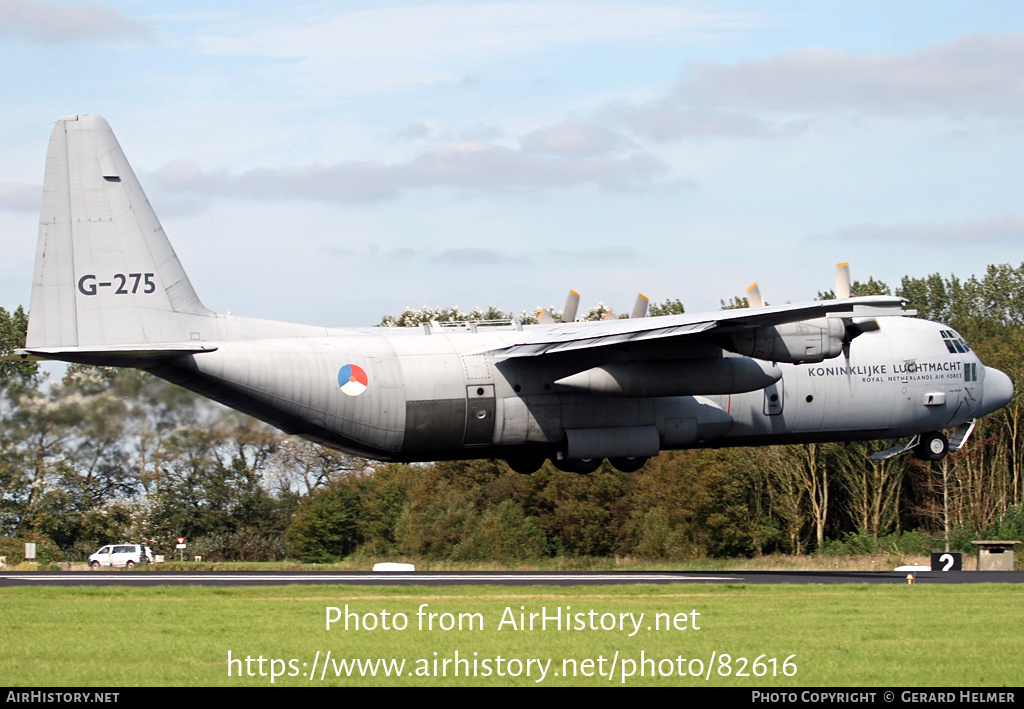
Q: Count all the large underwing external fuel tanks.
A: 1